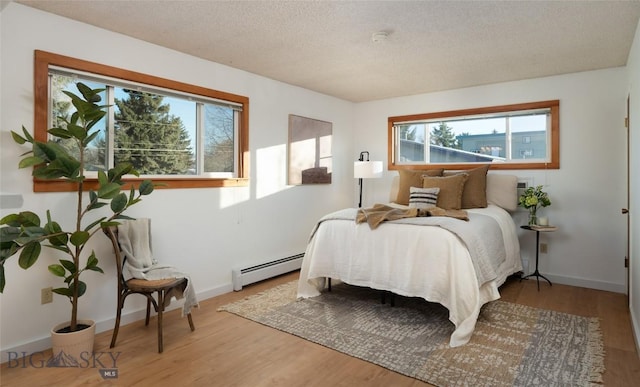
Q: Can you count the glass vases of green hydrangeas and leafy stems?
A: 1